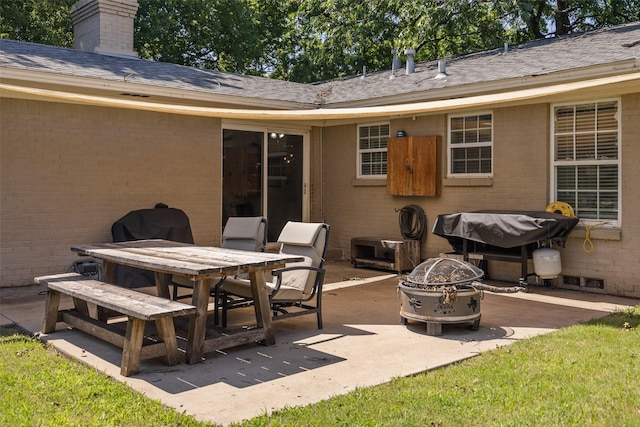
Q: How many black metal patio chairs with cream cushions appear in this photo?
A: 2